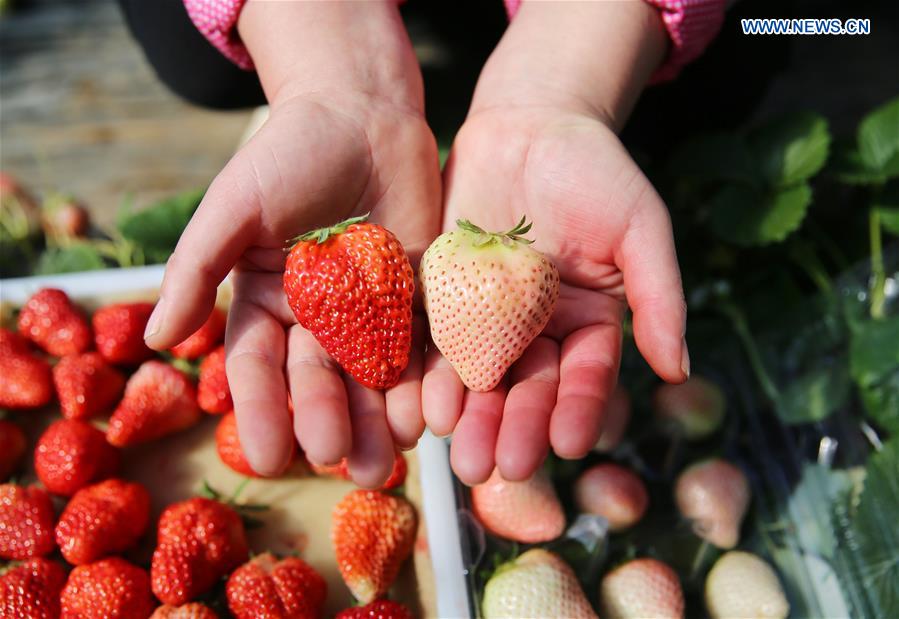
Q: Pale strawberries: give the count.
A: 9